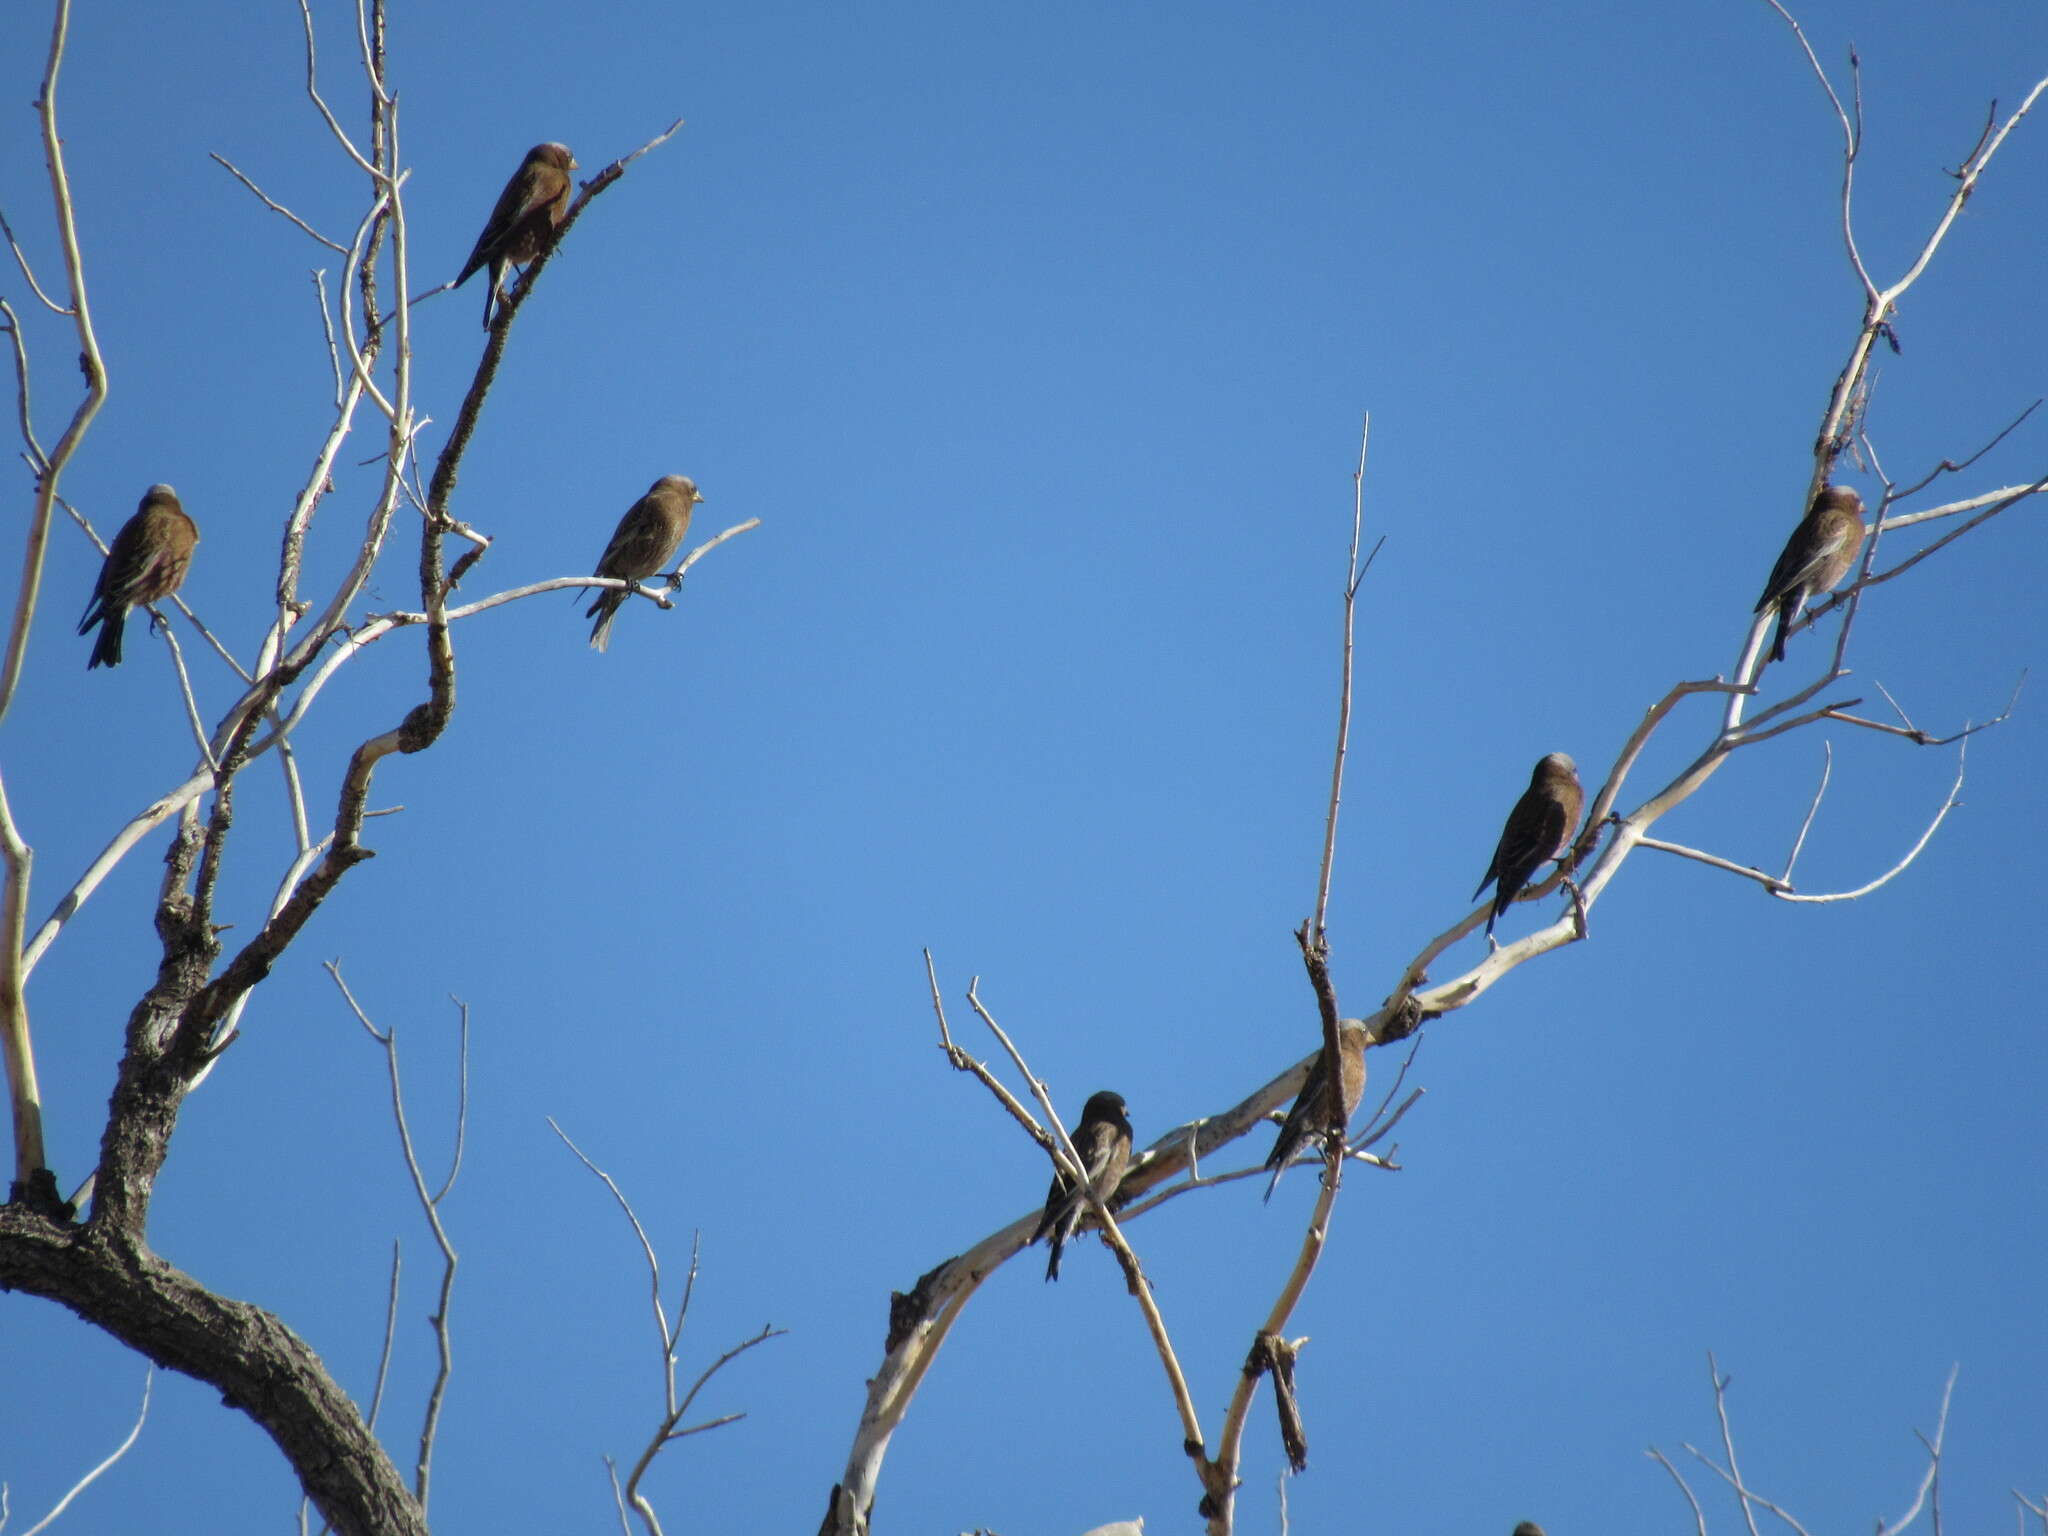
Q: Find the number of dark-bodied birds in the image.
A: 7